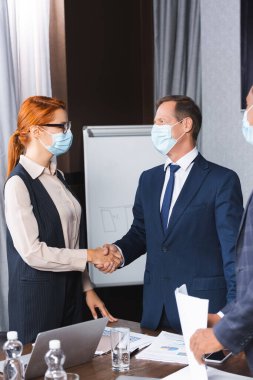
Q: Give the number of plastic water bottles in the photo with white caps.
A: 2